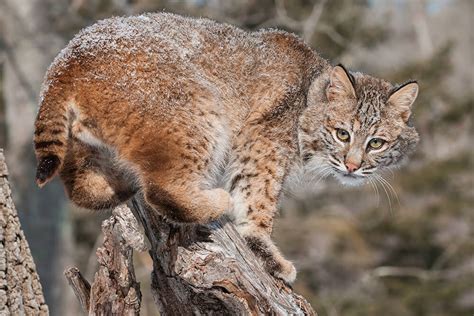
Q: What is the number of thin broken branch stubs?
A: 1